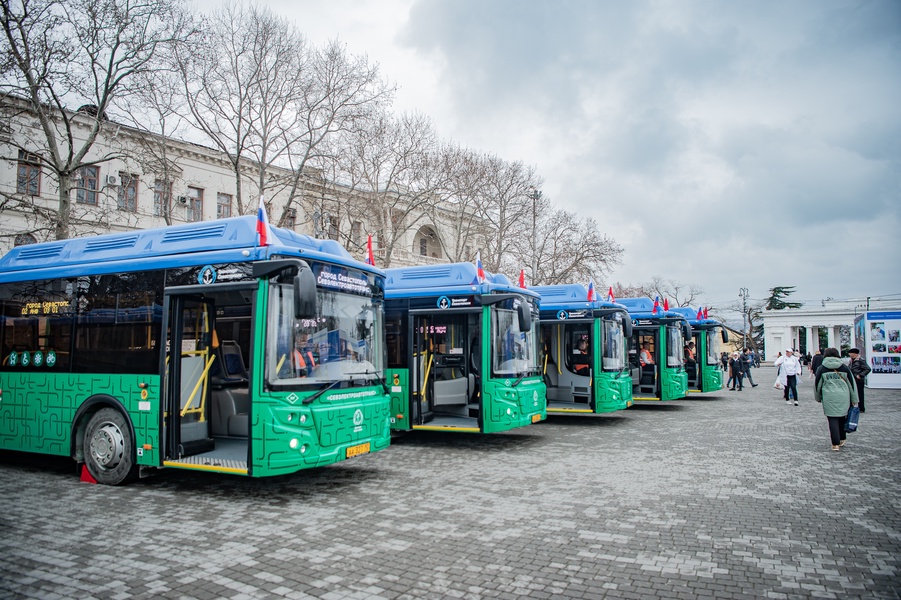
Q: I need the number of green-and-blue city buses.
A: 5